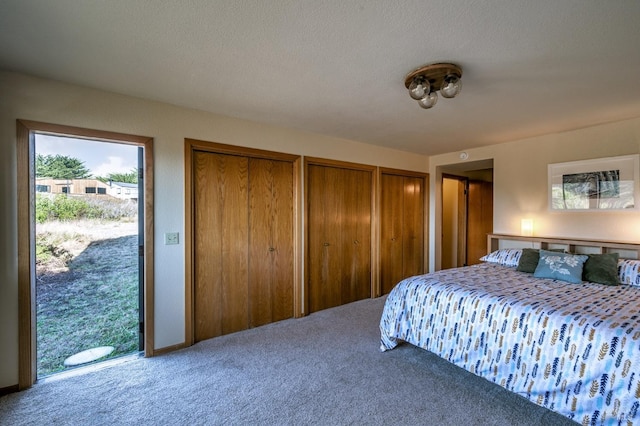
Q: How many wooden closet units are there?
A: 3